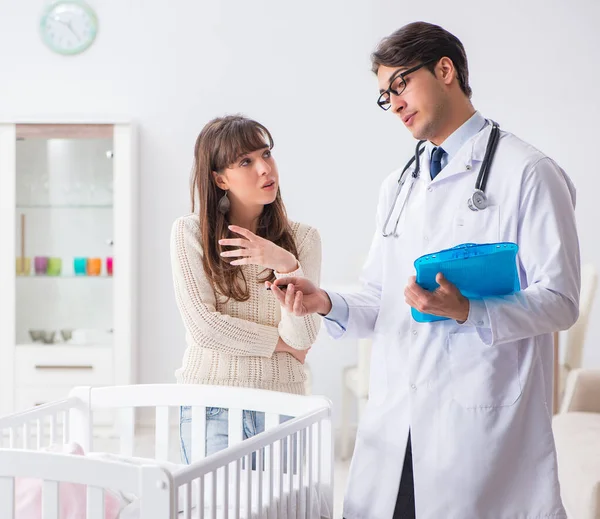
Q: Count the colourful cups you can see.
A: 6